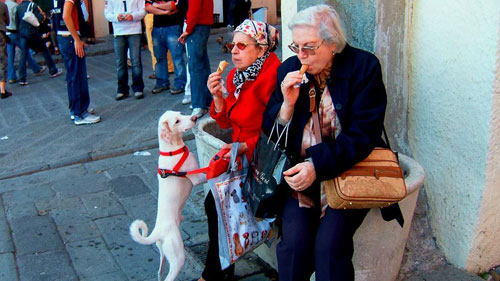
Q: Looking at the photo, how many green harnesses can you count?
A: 0